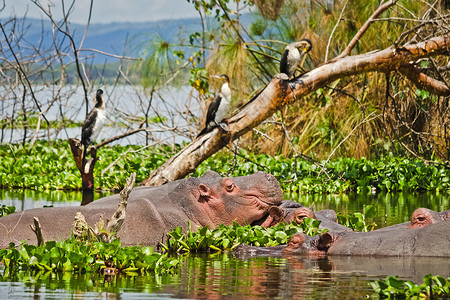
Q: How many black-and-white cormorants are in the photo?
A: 3